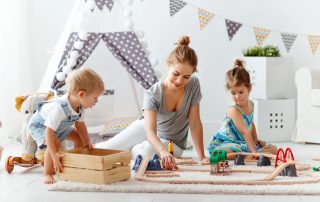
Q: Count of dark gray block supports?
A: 3